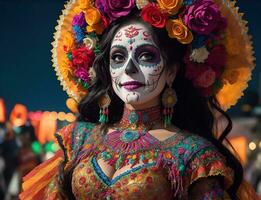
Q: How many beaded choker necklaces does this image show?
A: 1